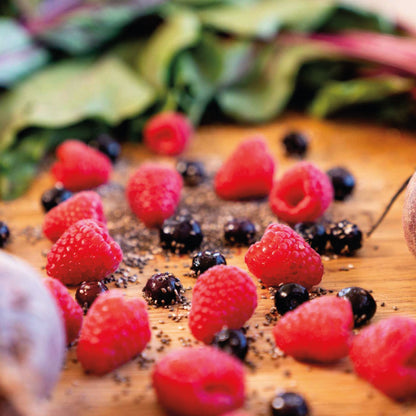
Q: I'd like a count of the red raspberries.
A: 14